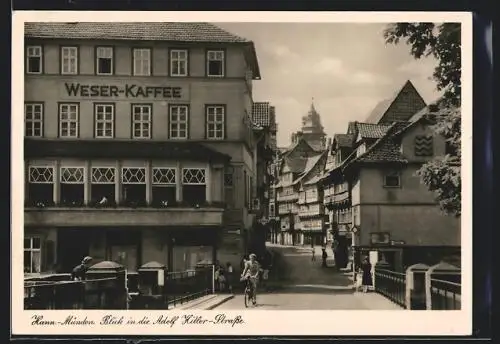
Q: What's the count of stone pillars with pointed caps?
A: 5